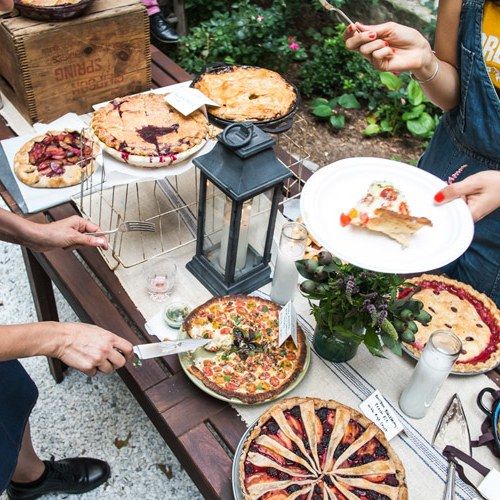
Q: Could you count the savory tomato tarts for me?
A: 1